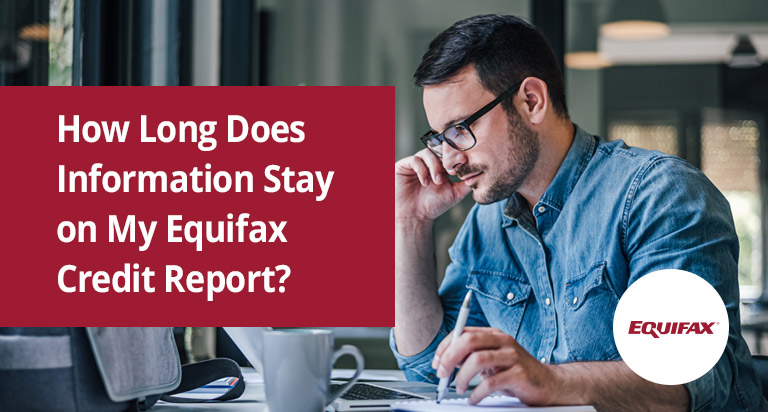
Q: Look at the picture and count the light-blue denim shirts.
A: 1